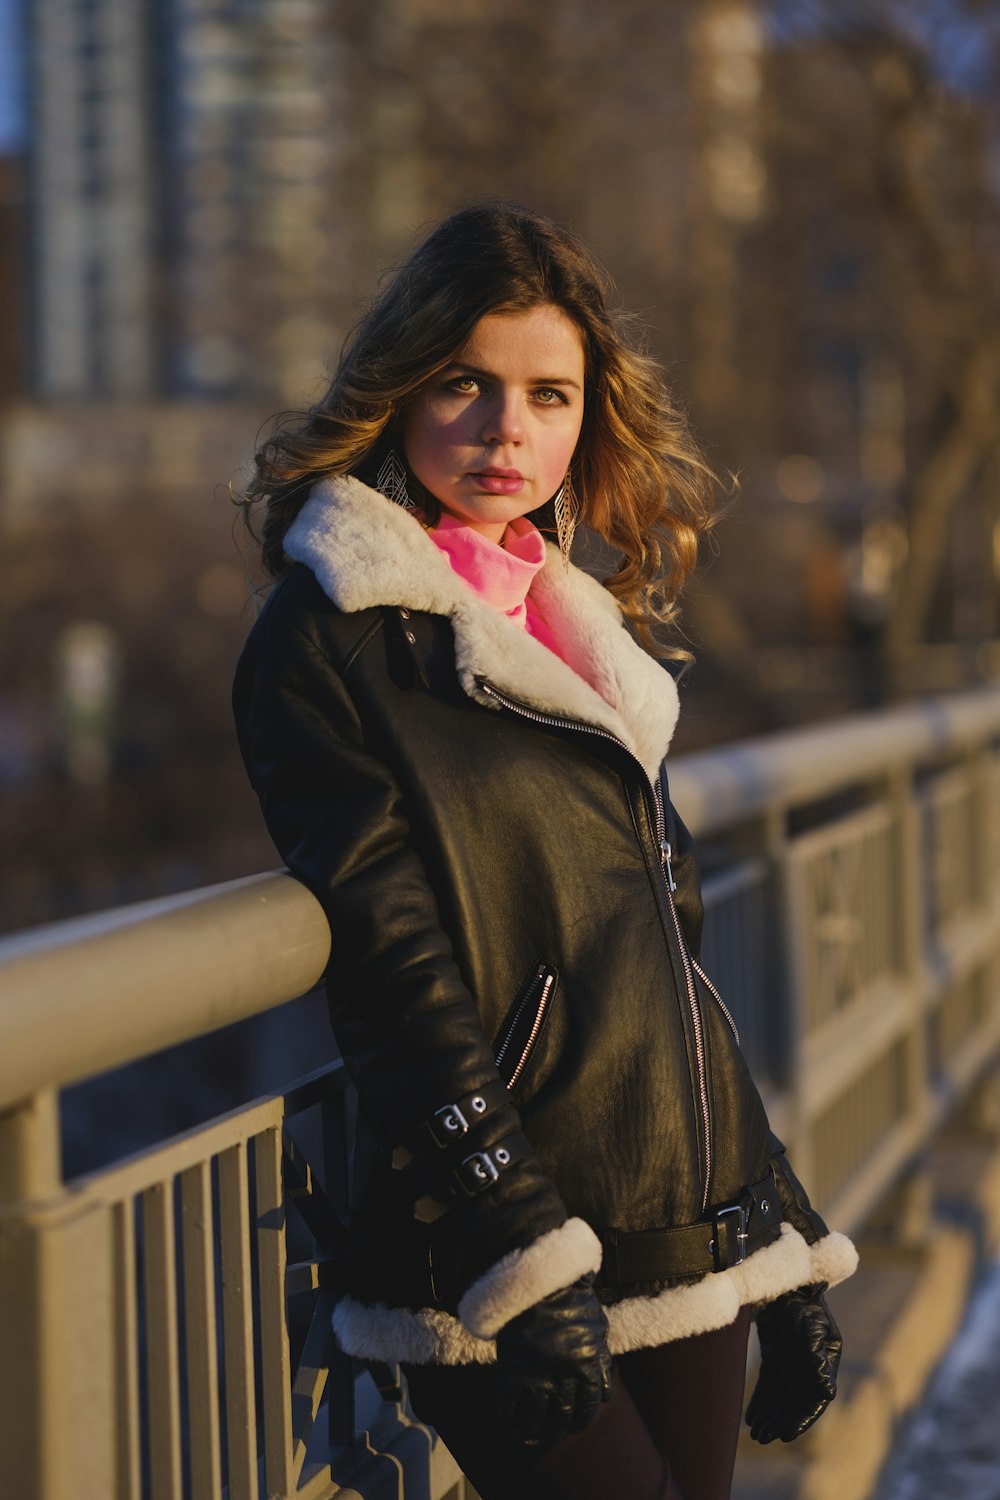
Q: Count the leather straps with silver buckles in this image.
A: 3